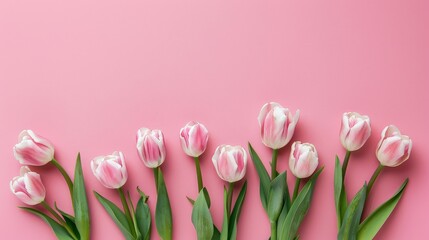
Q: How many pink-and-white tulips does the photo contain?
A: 10